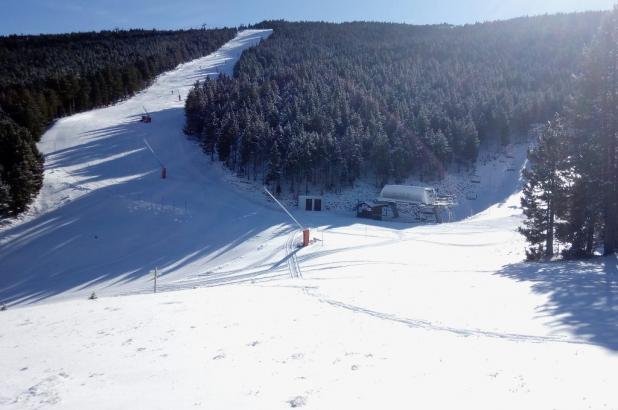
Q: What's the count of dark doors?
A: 2